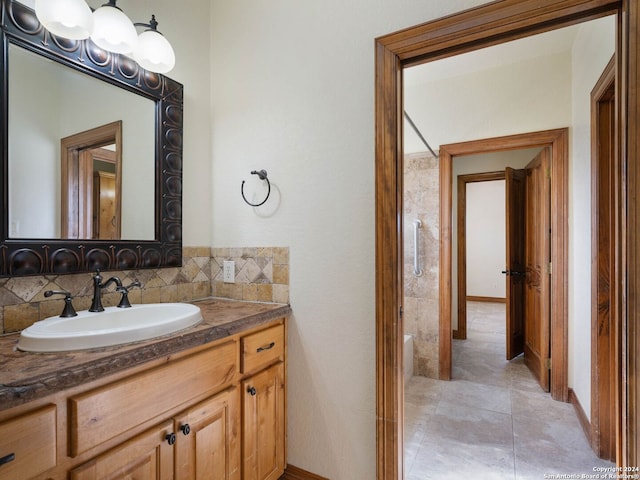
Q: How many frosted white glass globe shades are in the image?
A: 3